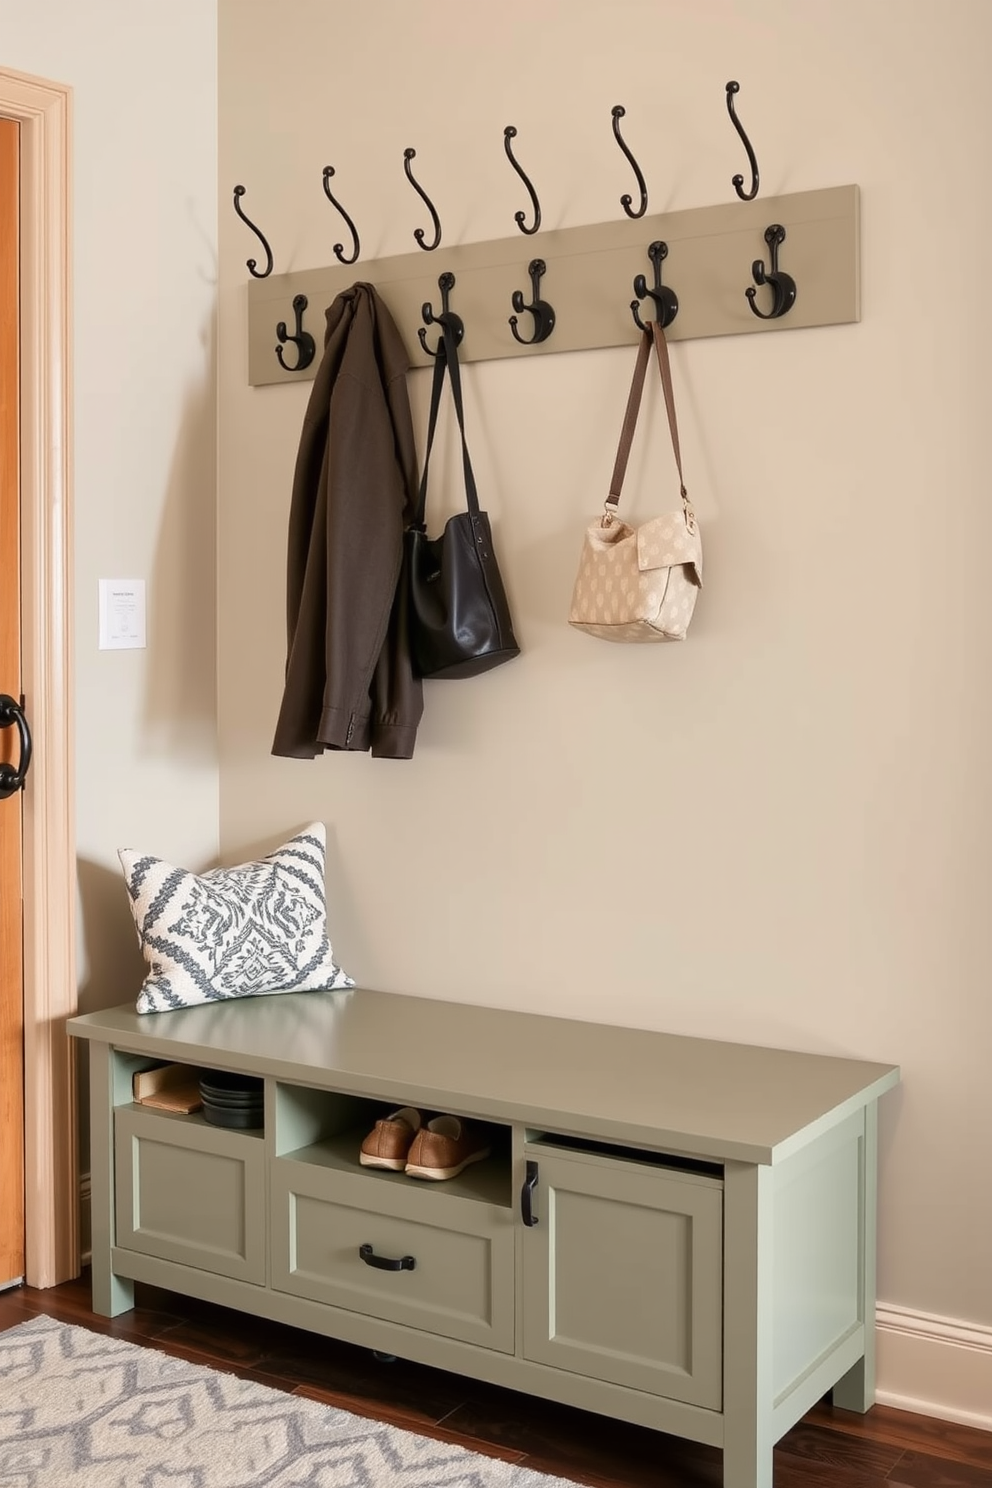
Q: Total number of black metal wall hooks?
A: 11